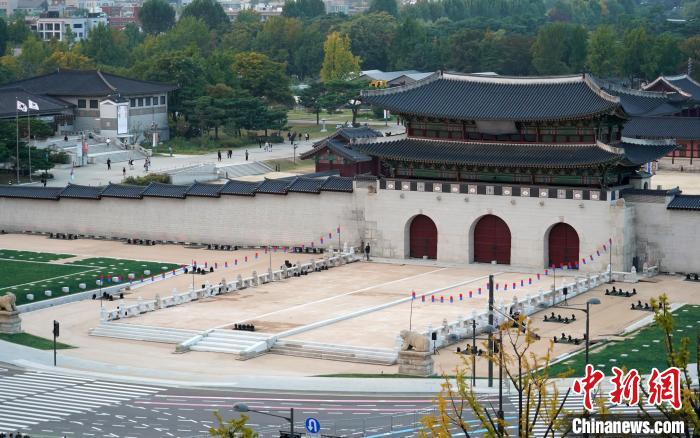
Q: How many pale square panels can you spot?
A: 13